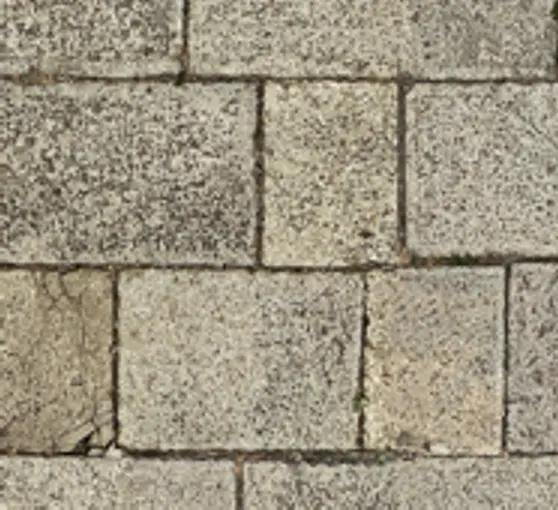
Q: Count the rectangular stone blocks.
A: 11